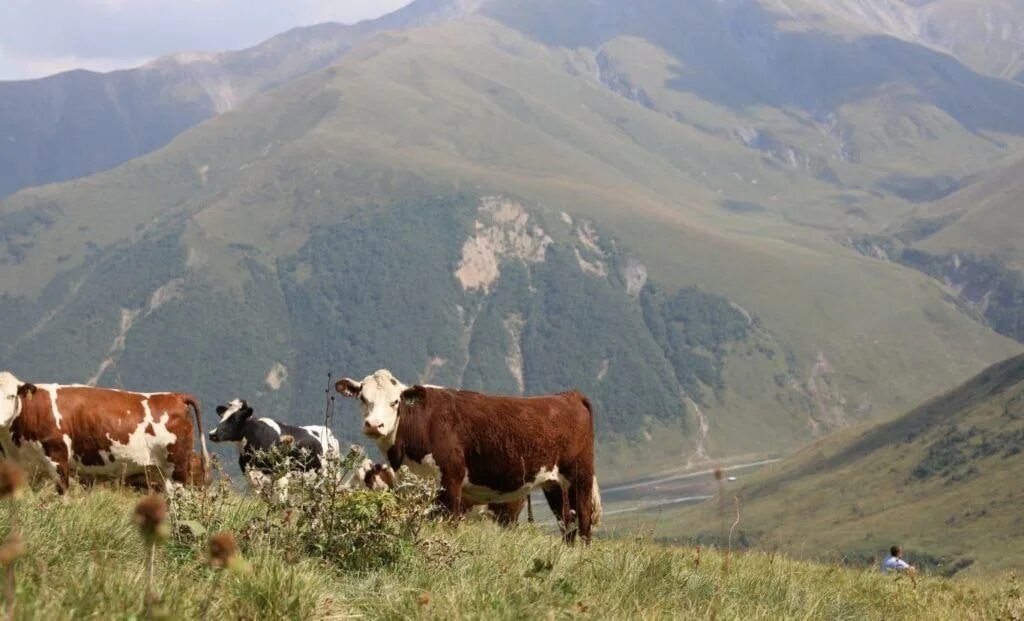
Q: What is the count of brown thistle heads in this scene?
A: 4